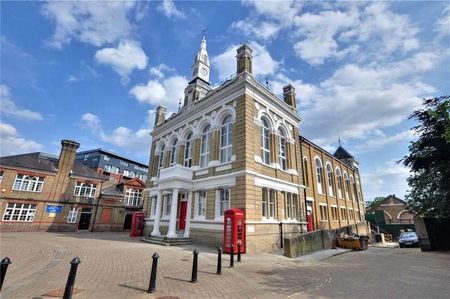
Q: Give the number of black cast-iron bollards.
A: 7